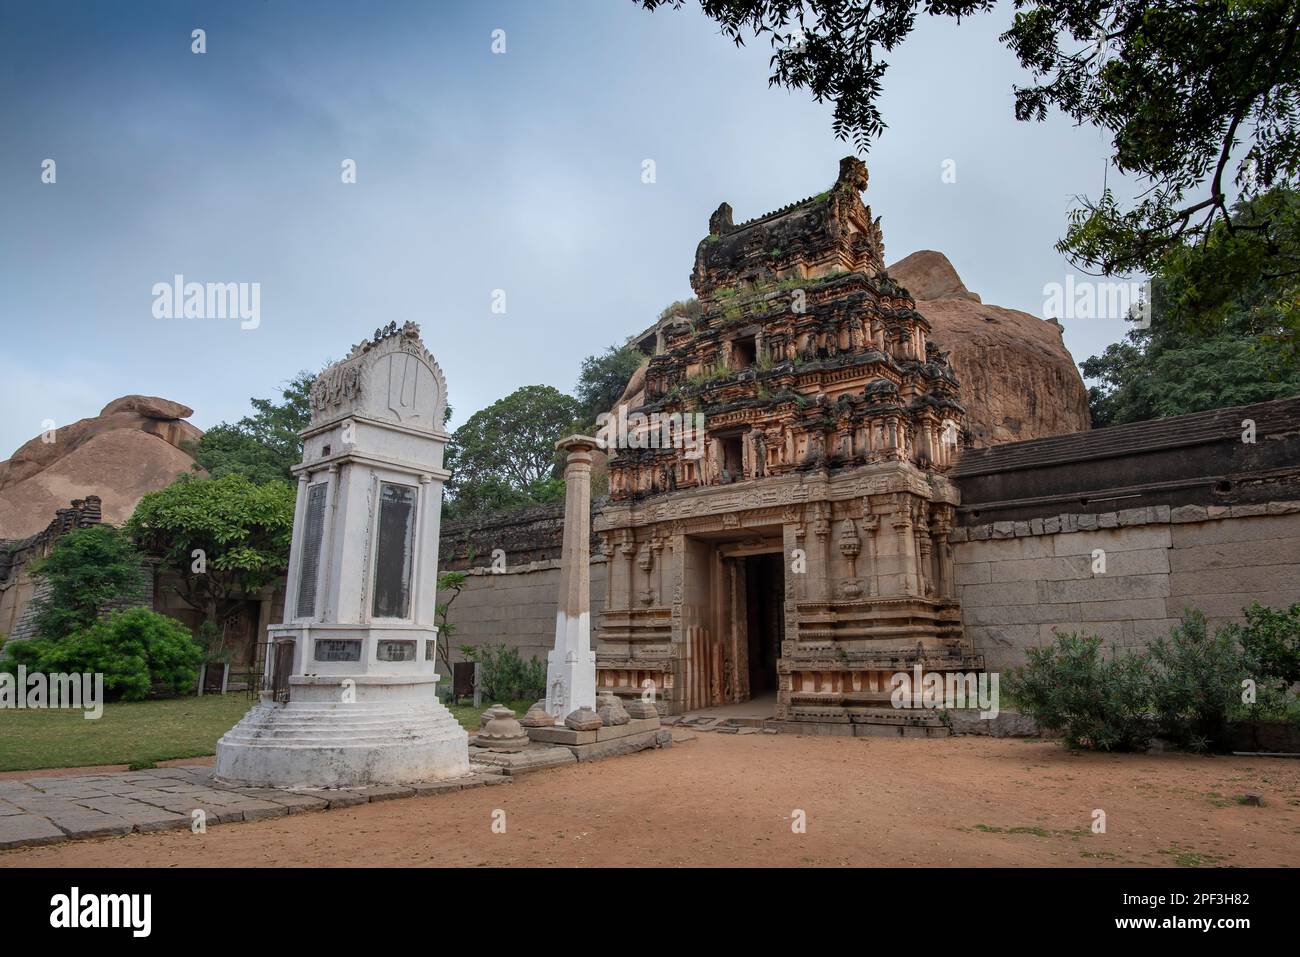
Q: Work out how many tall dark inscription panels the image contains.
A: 2